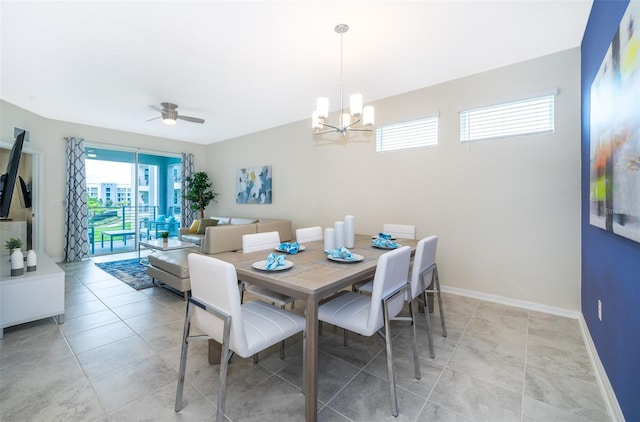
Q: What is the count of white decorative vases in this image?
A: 2